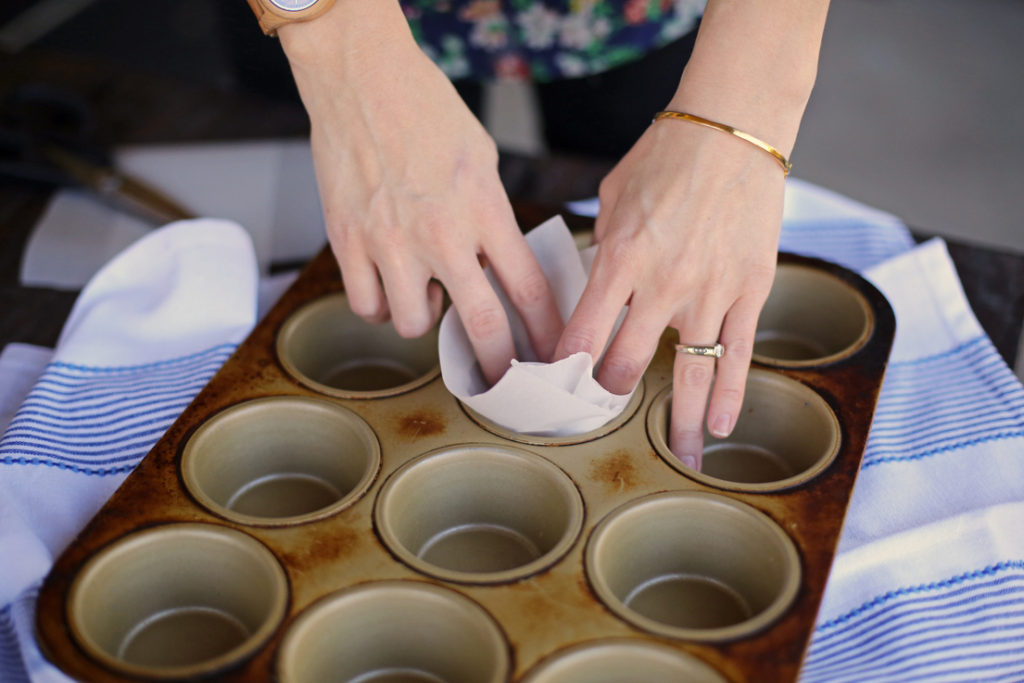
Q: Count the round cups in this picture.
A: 10